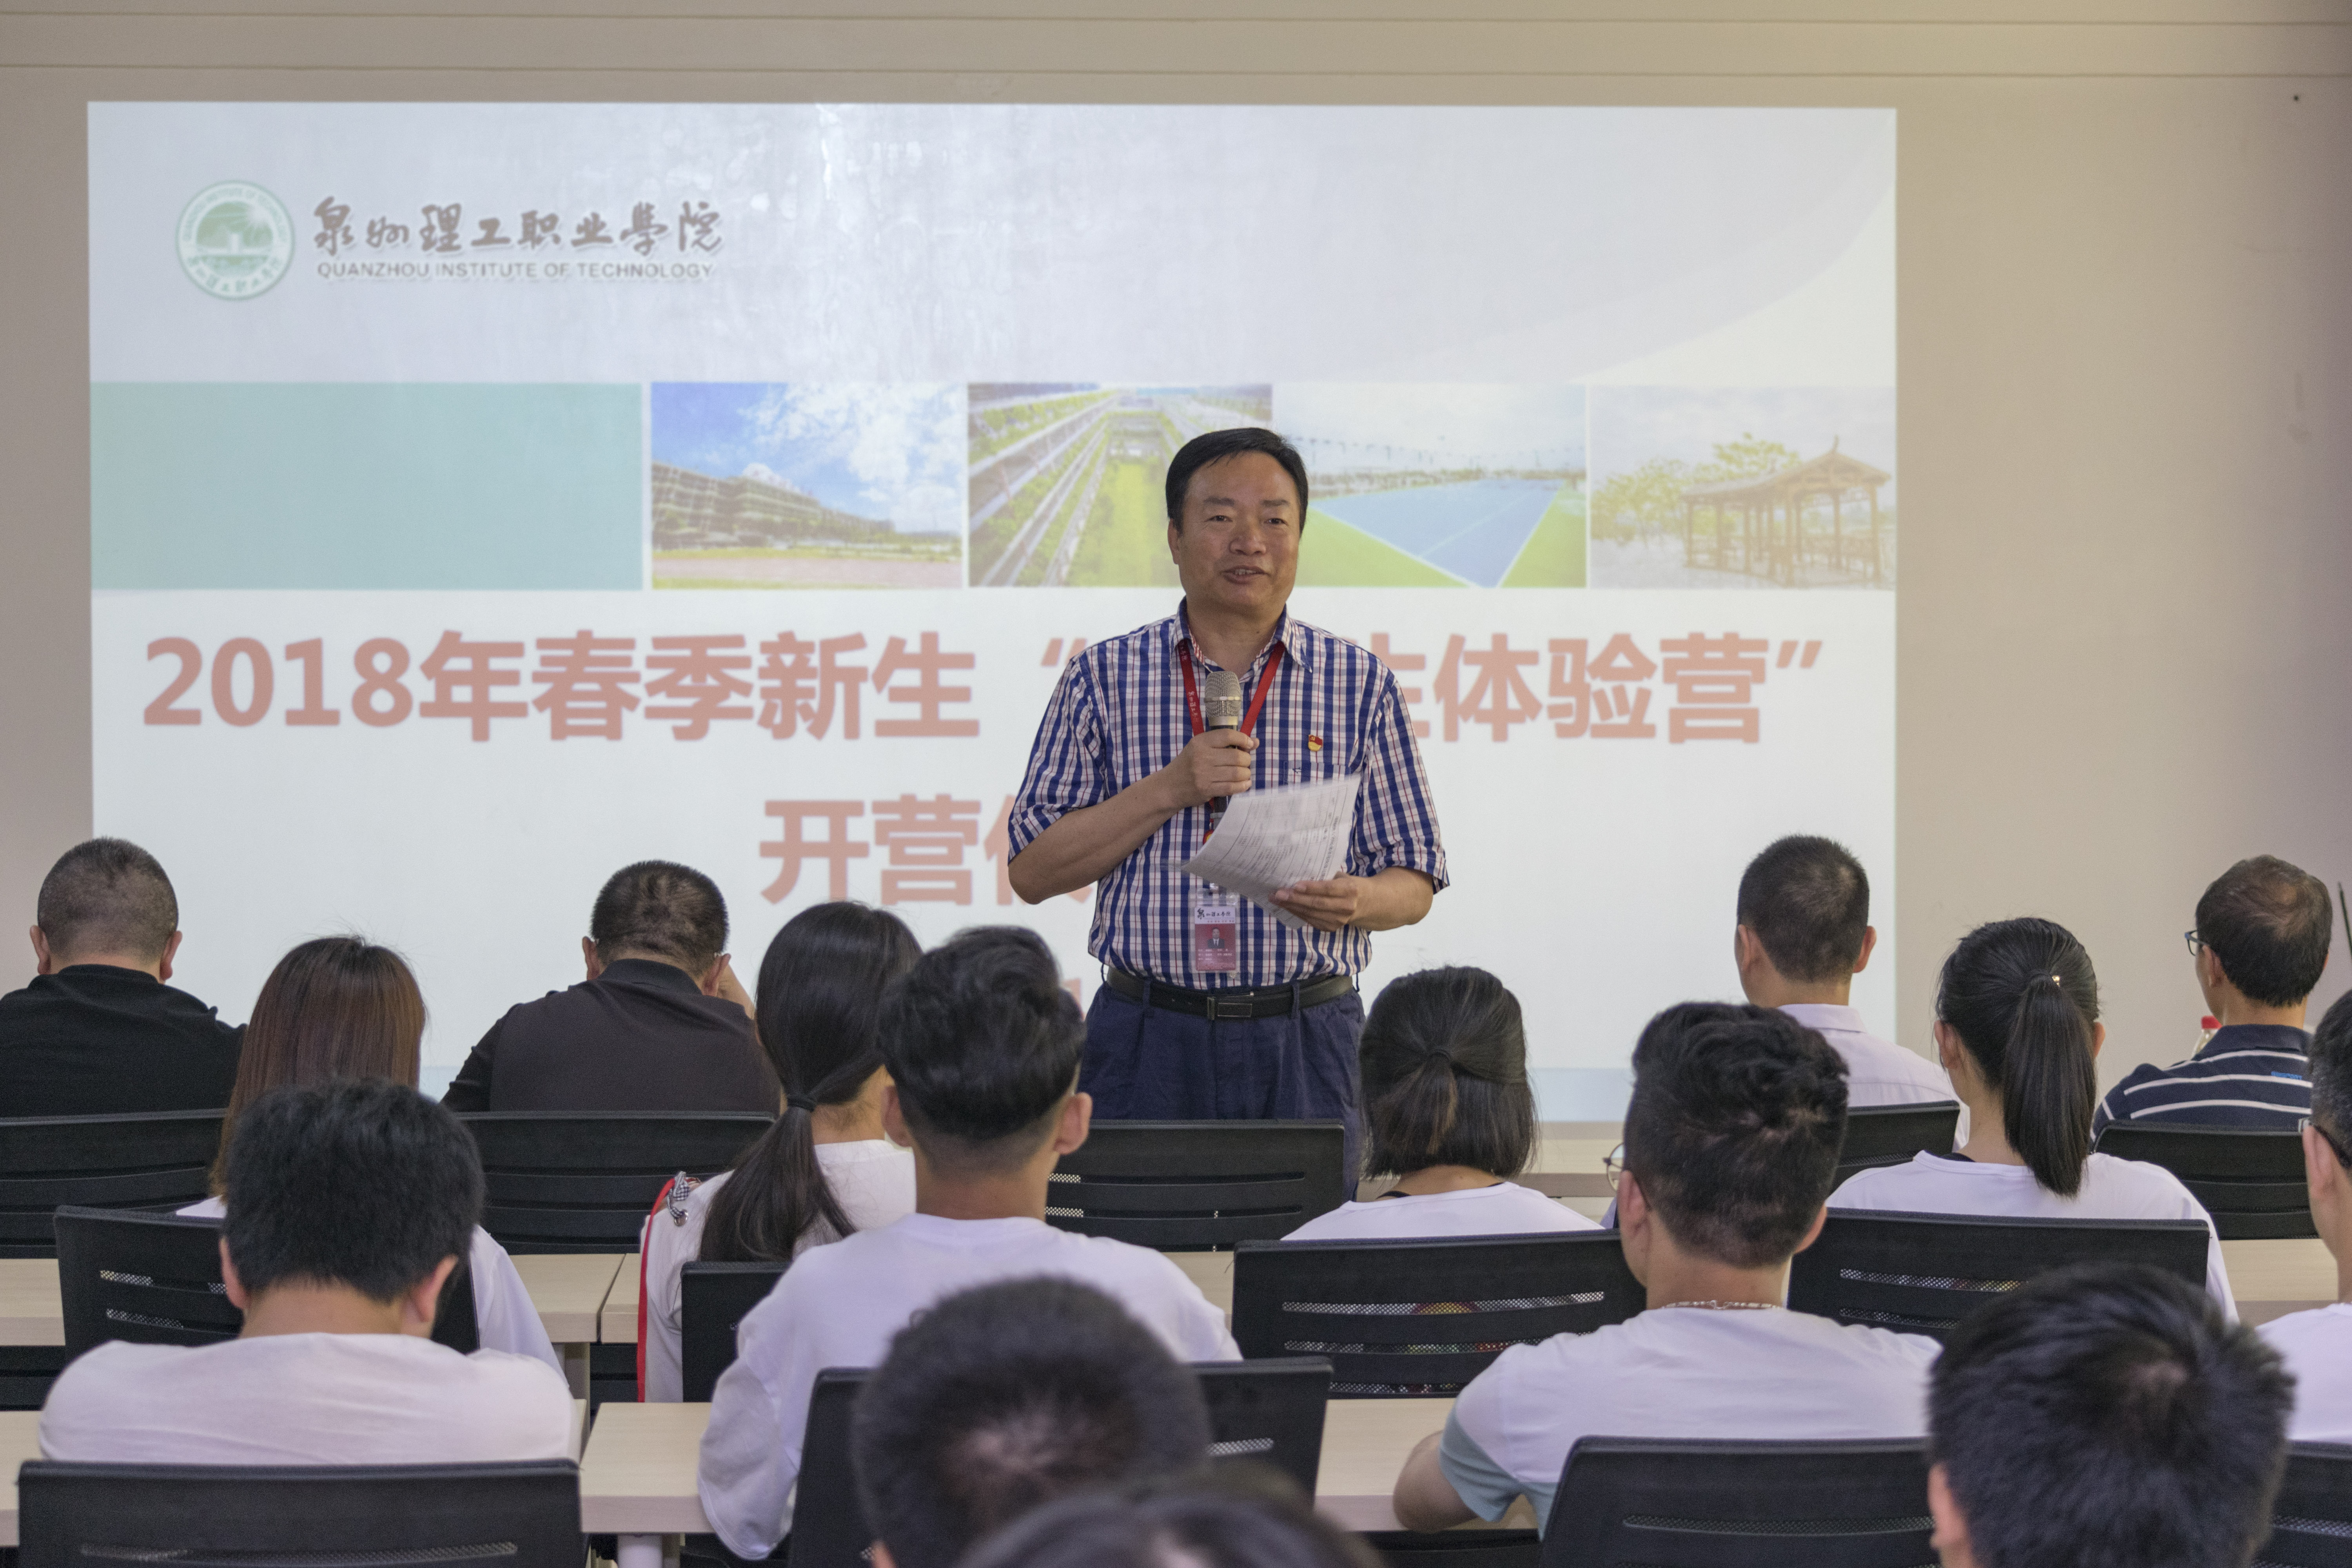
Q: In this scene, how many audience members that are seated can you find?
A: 15